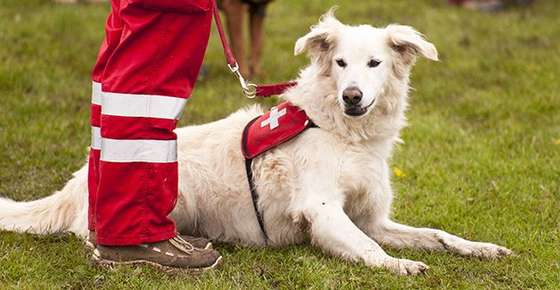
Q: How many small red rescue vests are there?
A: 1